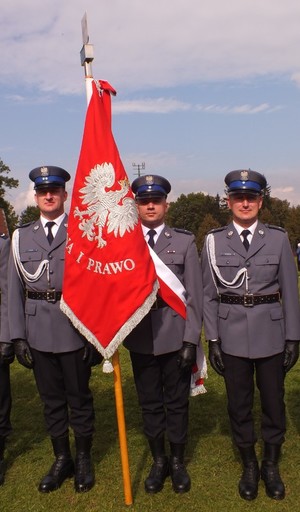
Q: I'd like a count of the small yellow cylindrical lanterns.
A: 0